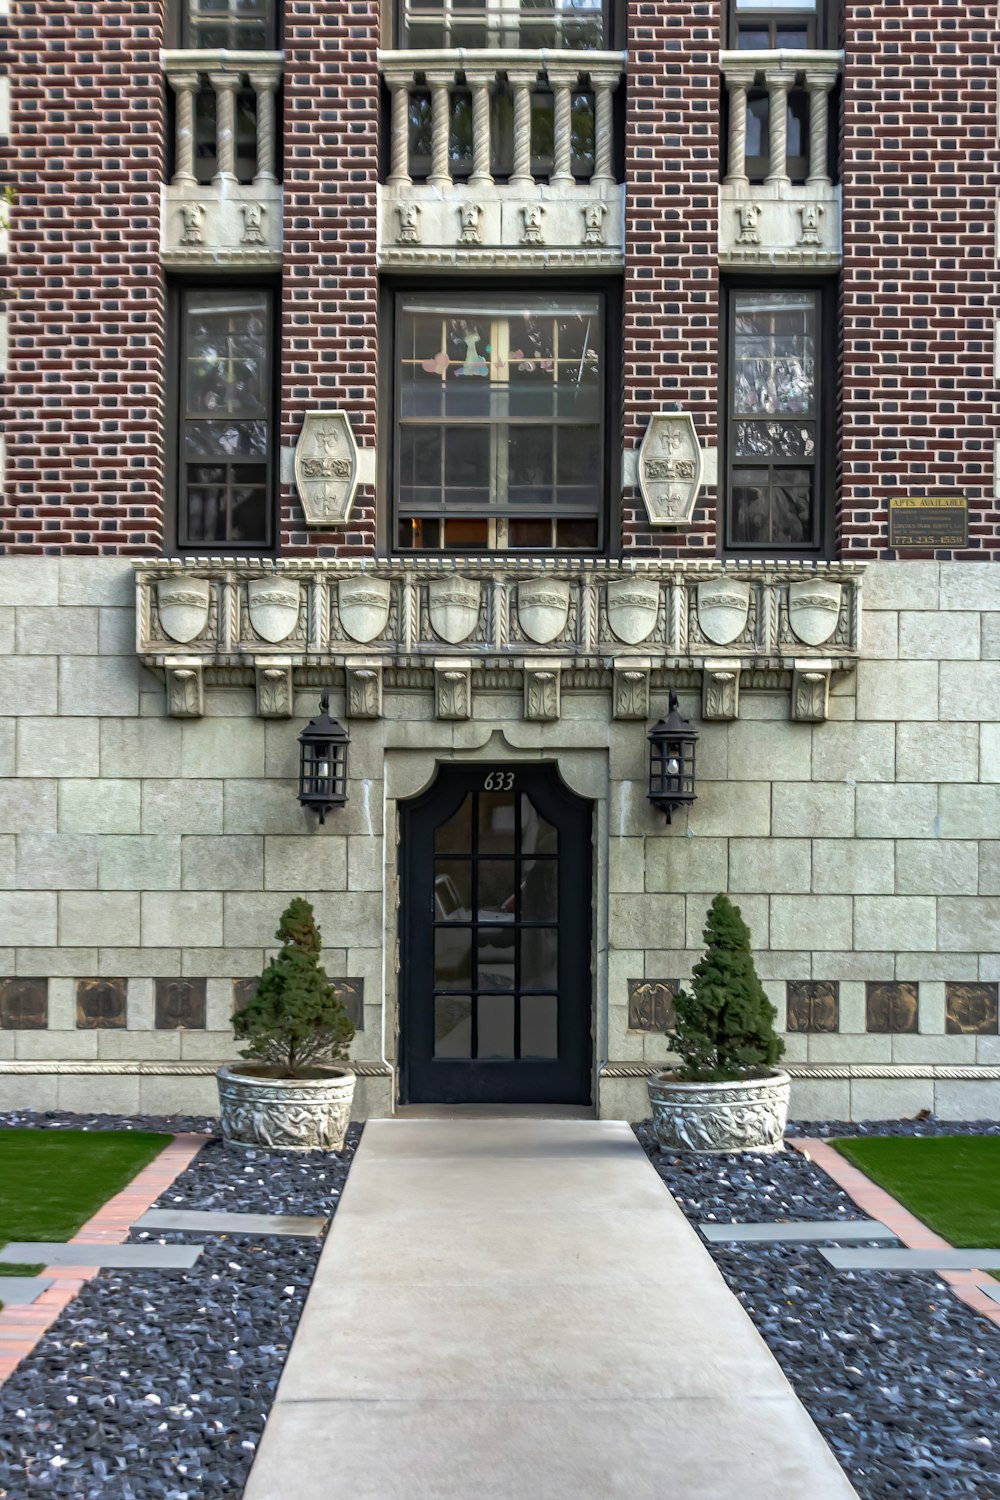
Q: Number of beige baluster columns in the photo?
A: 12